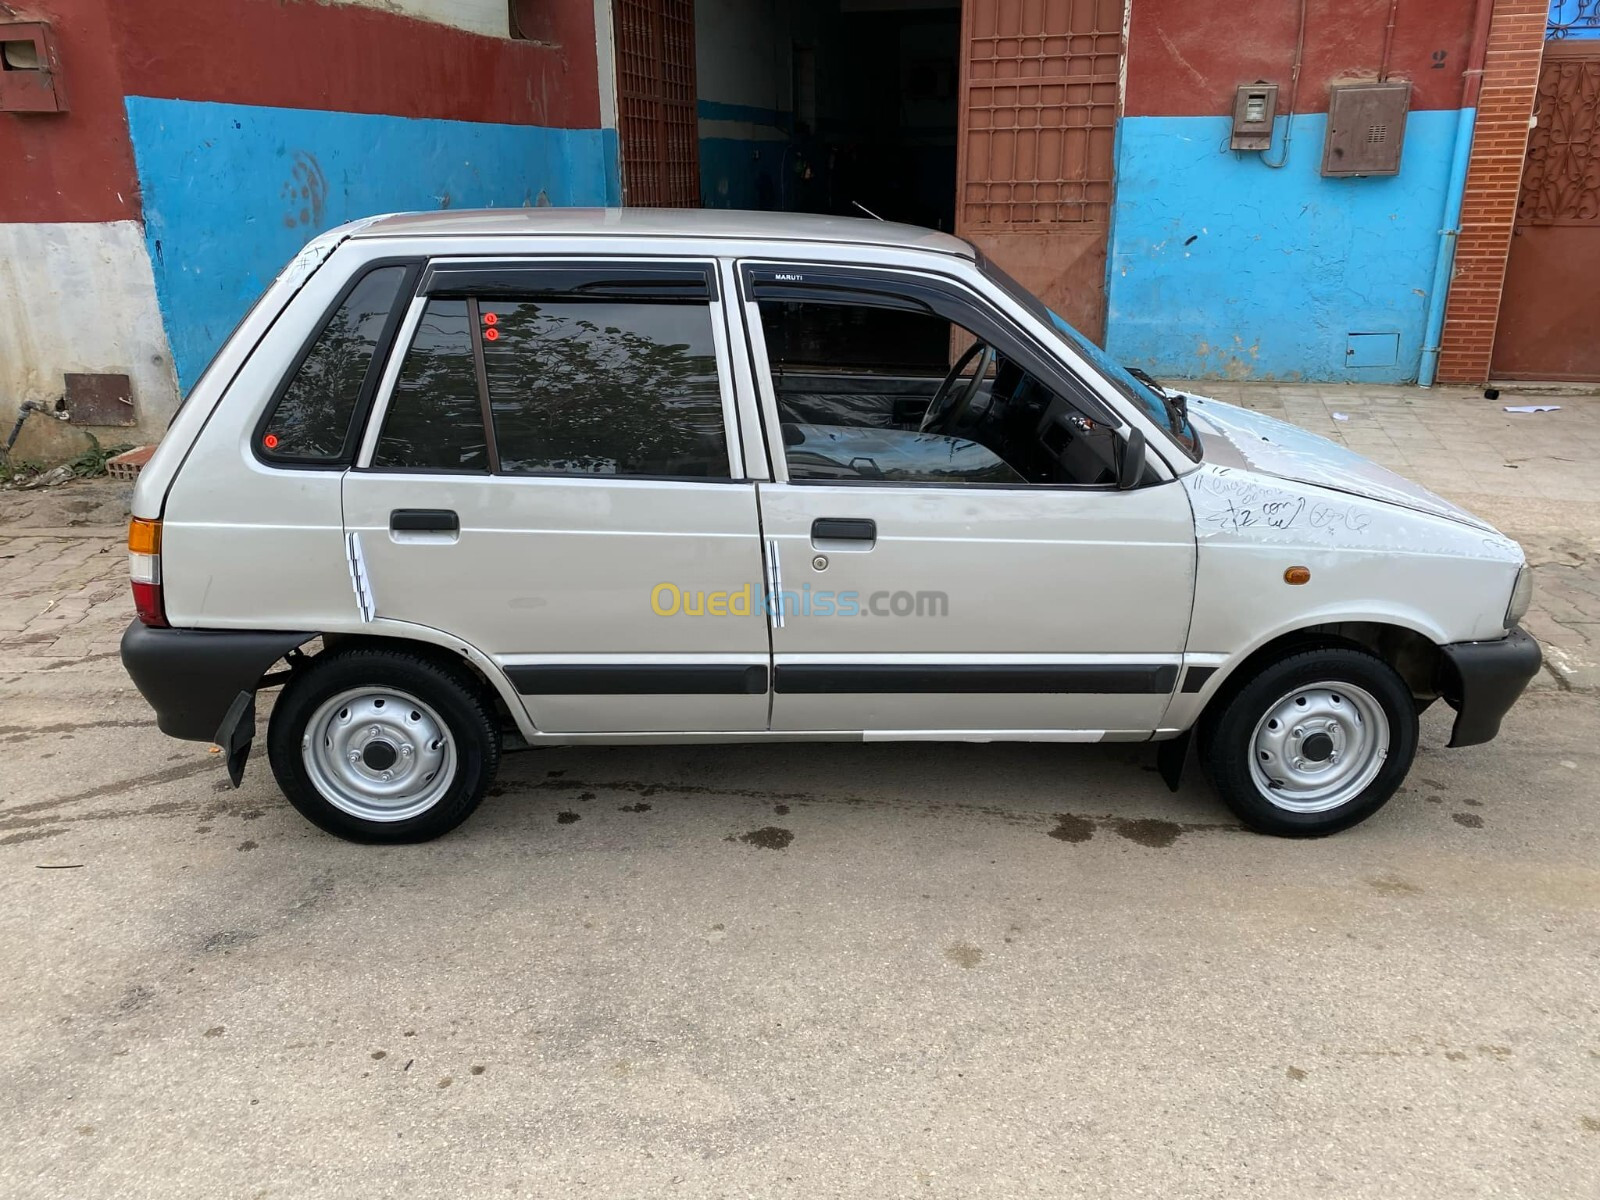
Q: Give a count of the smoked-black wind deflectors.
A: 2